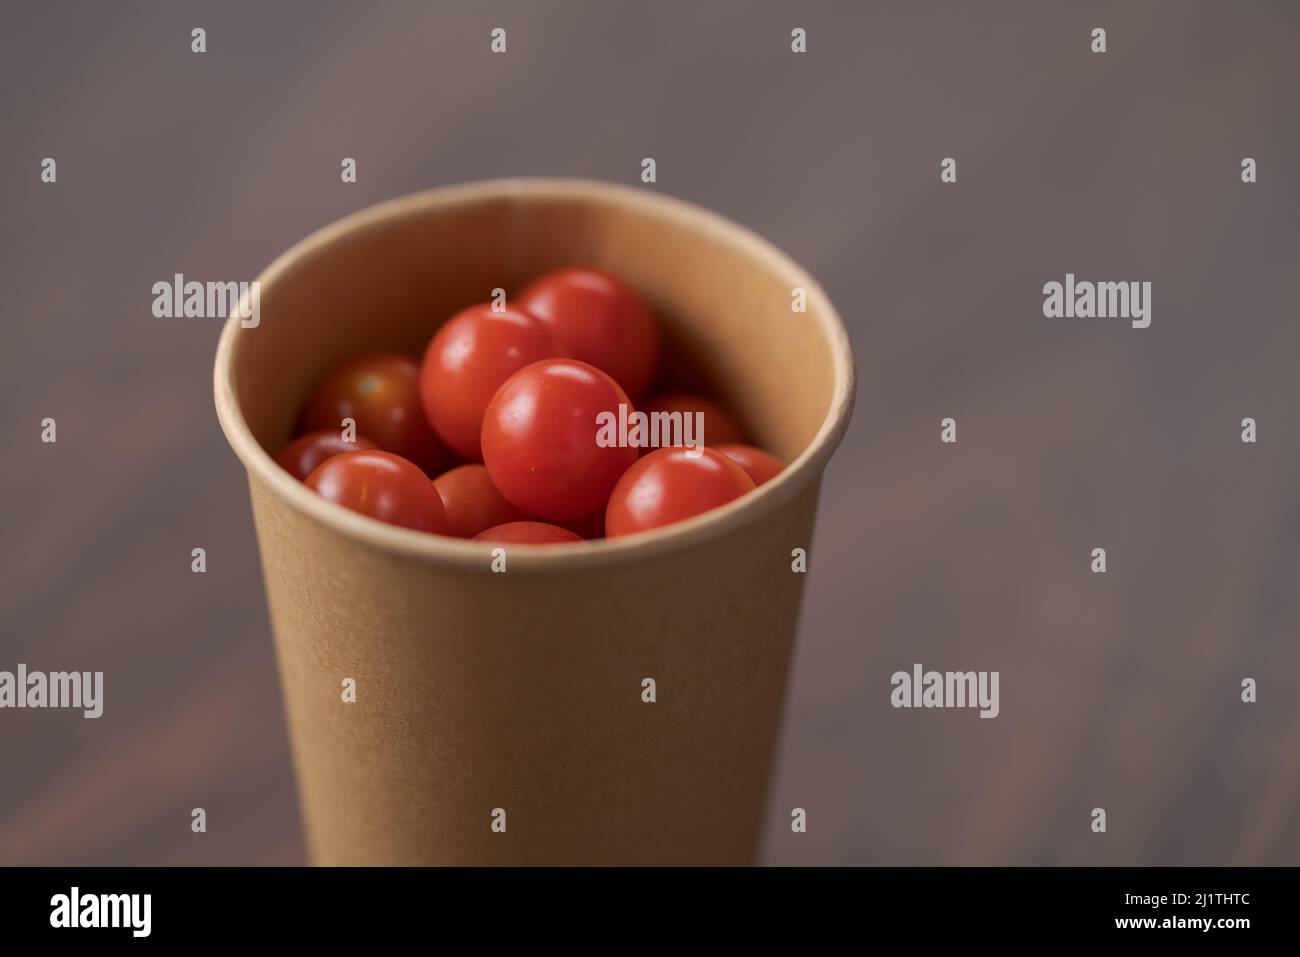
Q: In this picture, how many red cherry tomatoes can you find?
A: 11